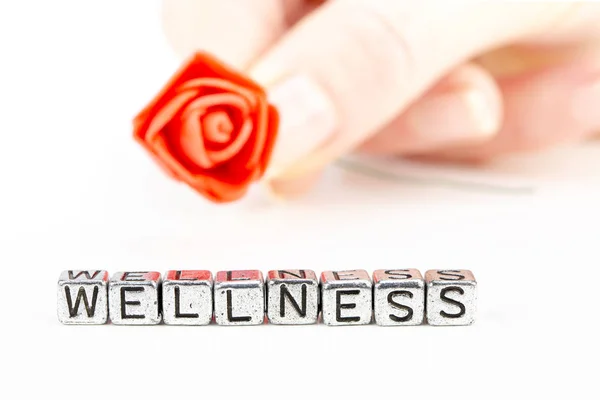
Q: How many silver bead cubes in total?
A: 8